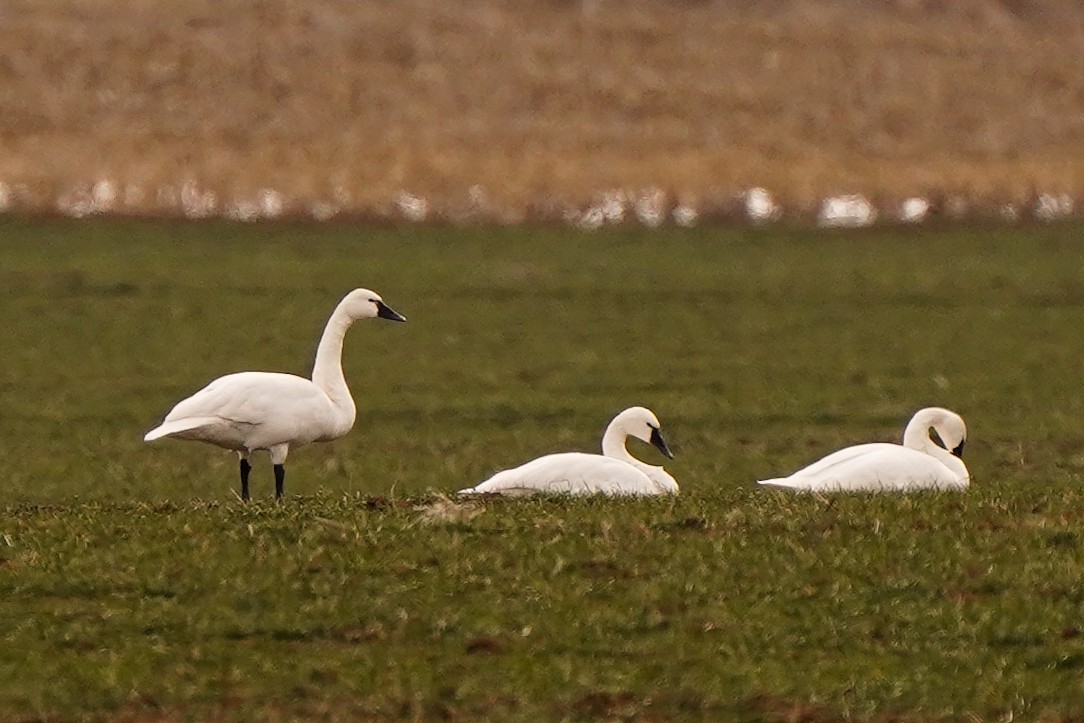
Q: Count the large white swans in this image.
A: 3